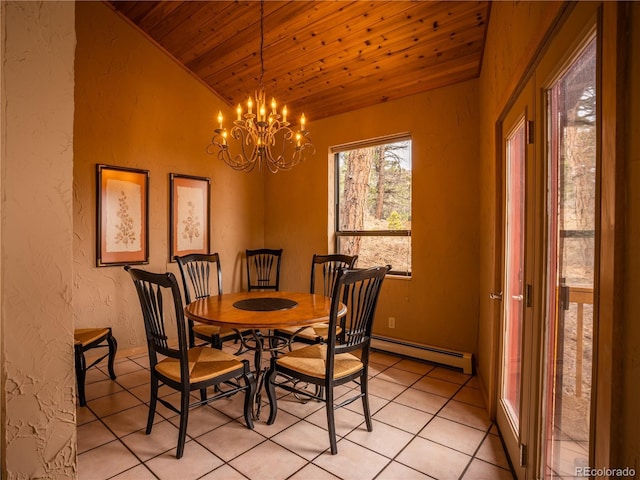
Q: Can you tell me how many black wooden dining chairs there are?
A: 6